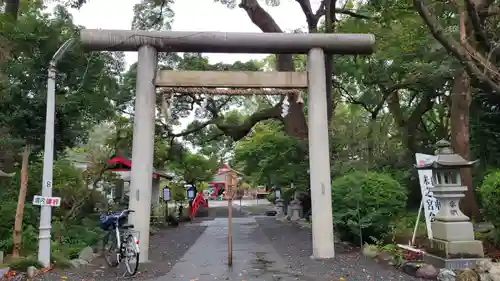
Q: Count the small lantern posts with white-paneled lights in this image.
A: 3